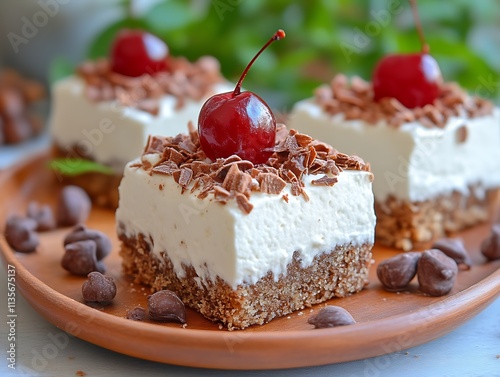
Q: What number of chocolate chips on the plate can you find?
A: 12